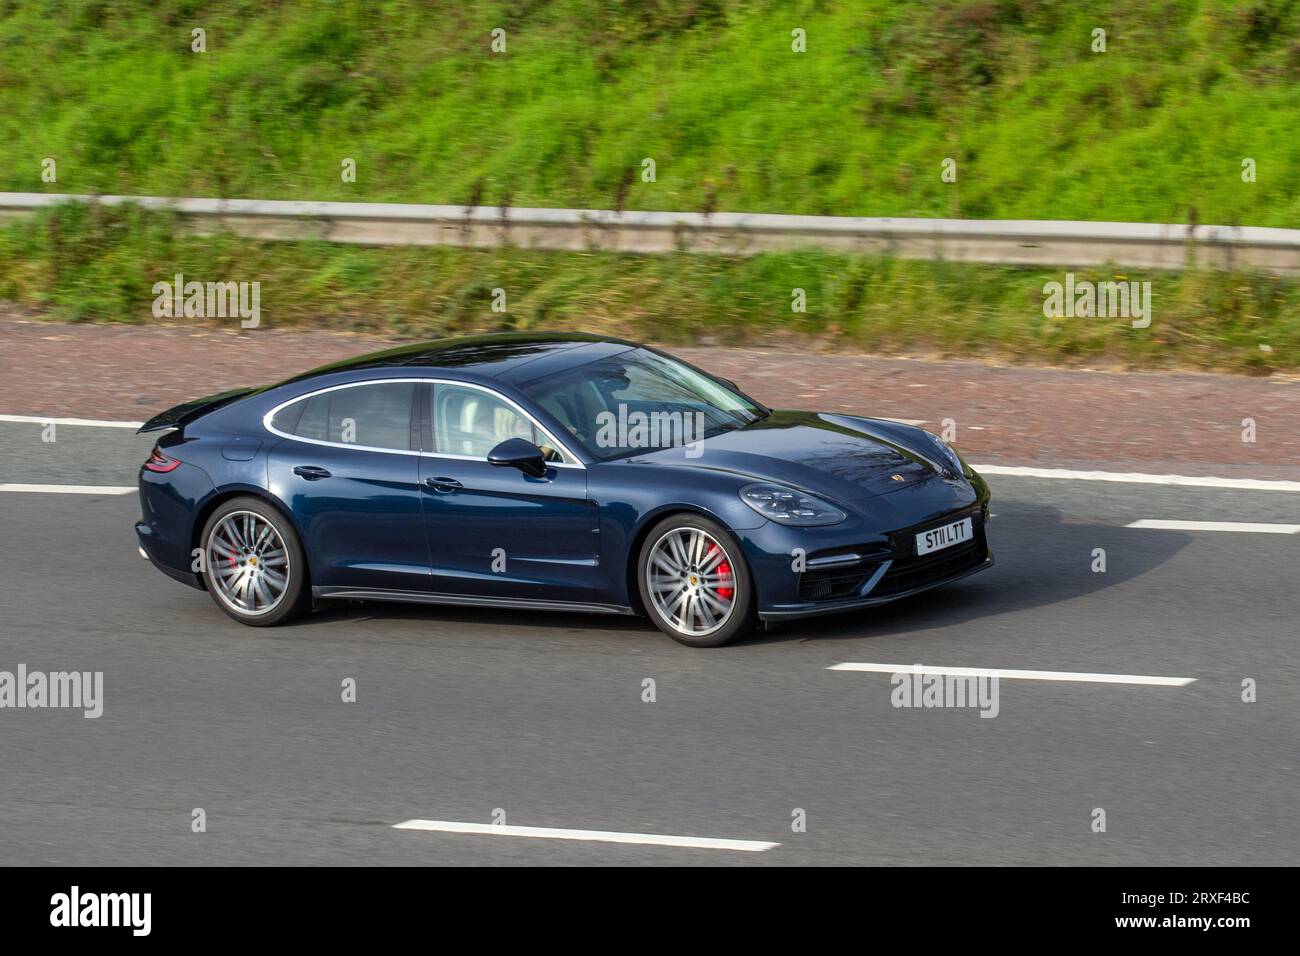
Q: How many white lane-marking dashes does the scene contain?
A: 4